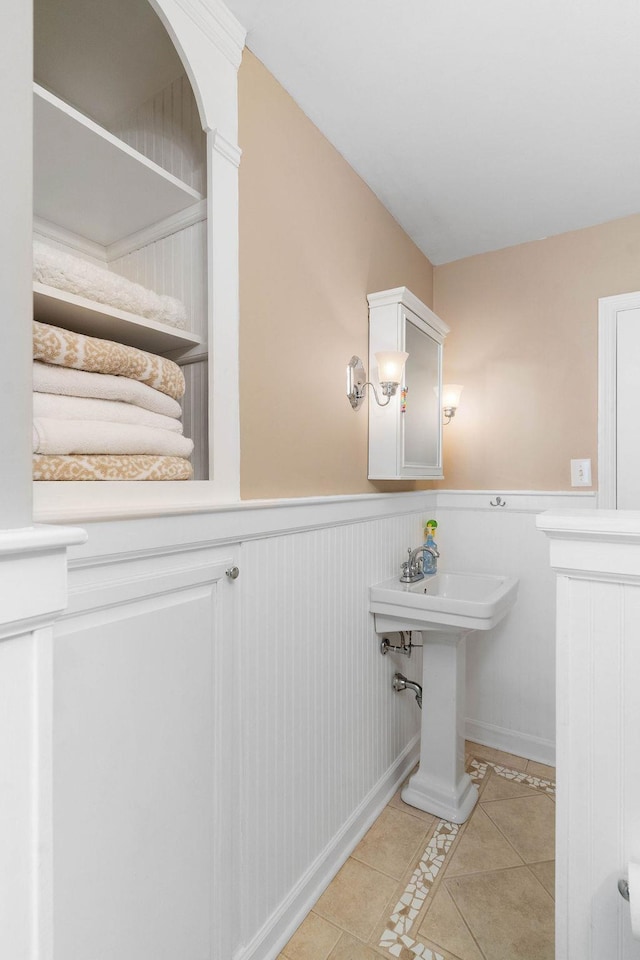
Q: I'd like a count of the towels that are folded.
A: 6